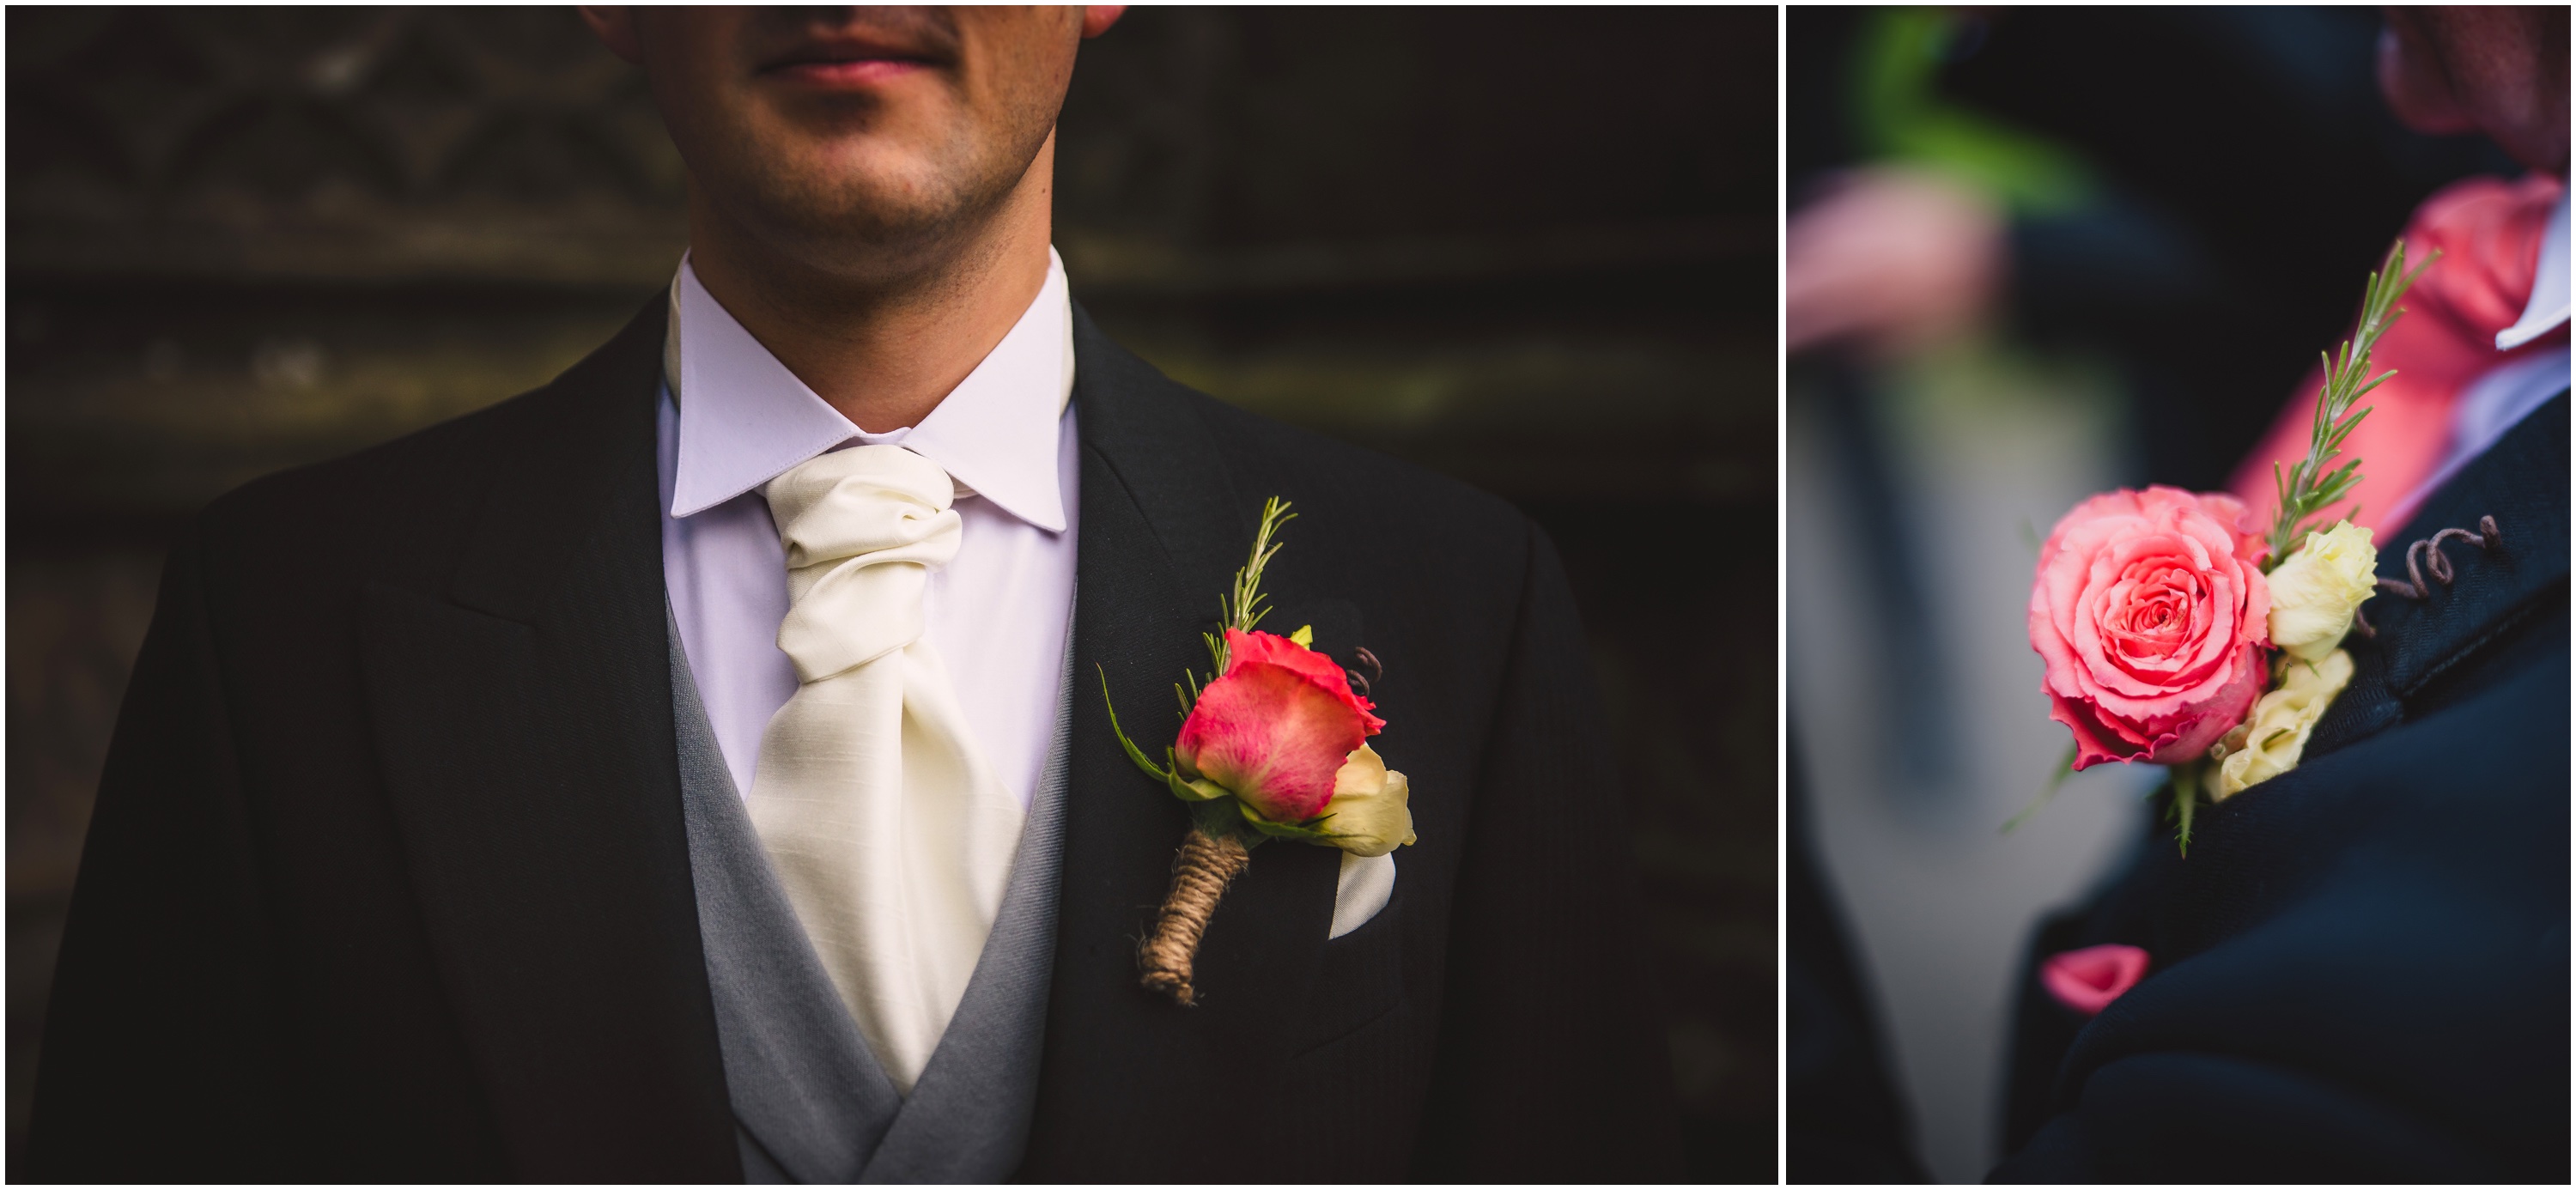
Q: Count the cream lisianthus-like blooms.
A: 3